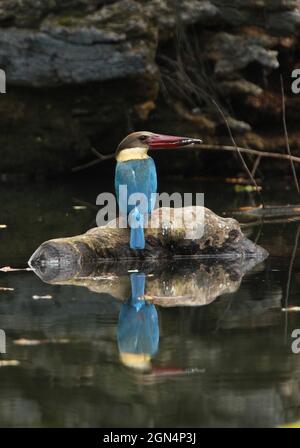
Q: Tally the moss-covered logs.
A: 1